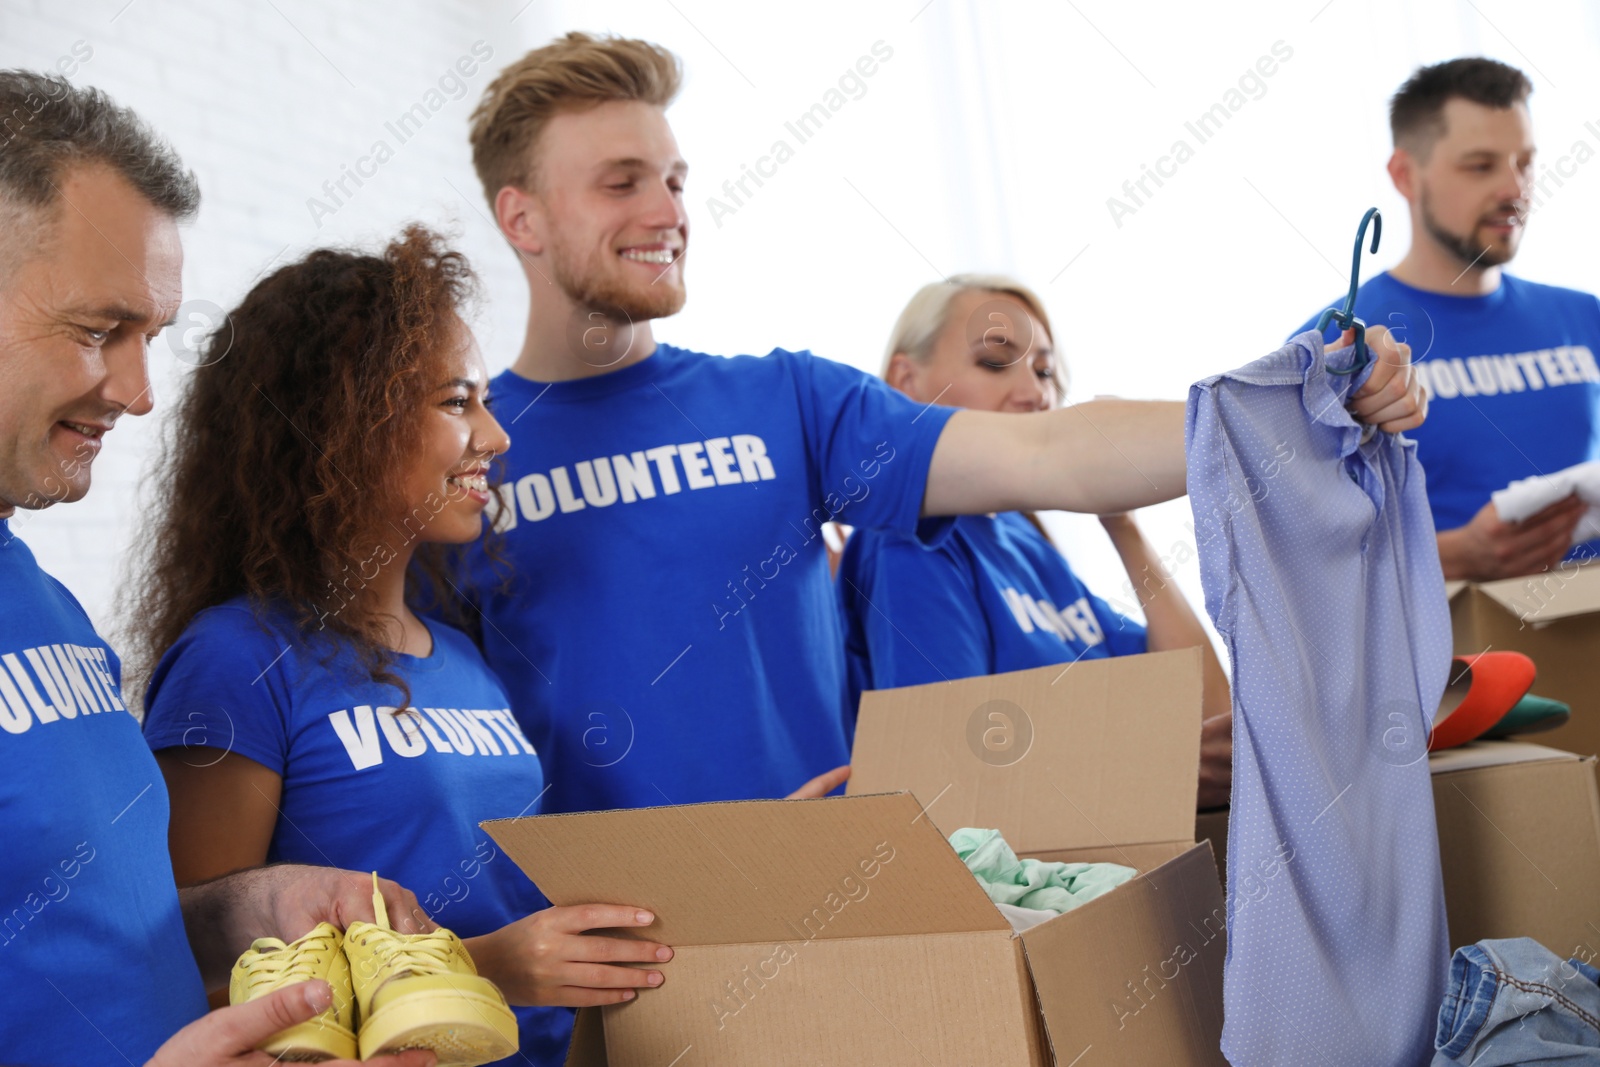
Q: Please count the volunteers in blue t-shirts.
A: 5